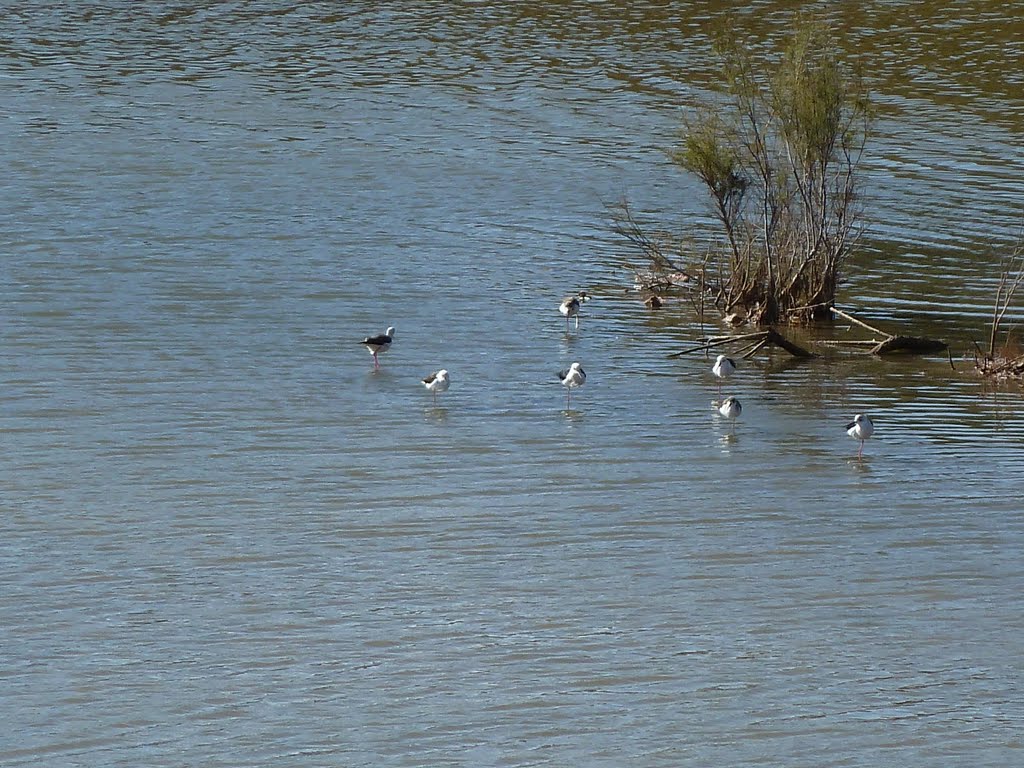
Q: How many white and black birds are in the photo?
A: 7